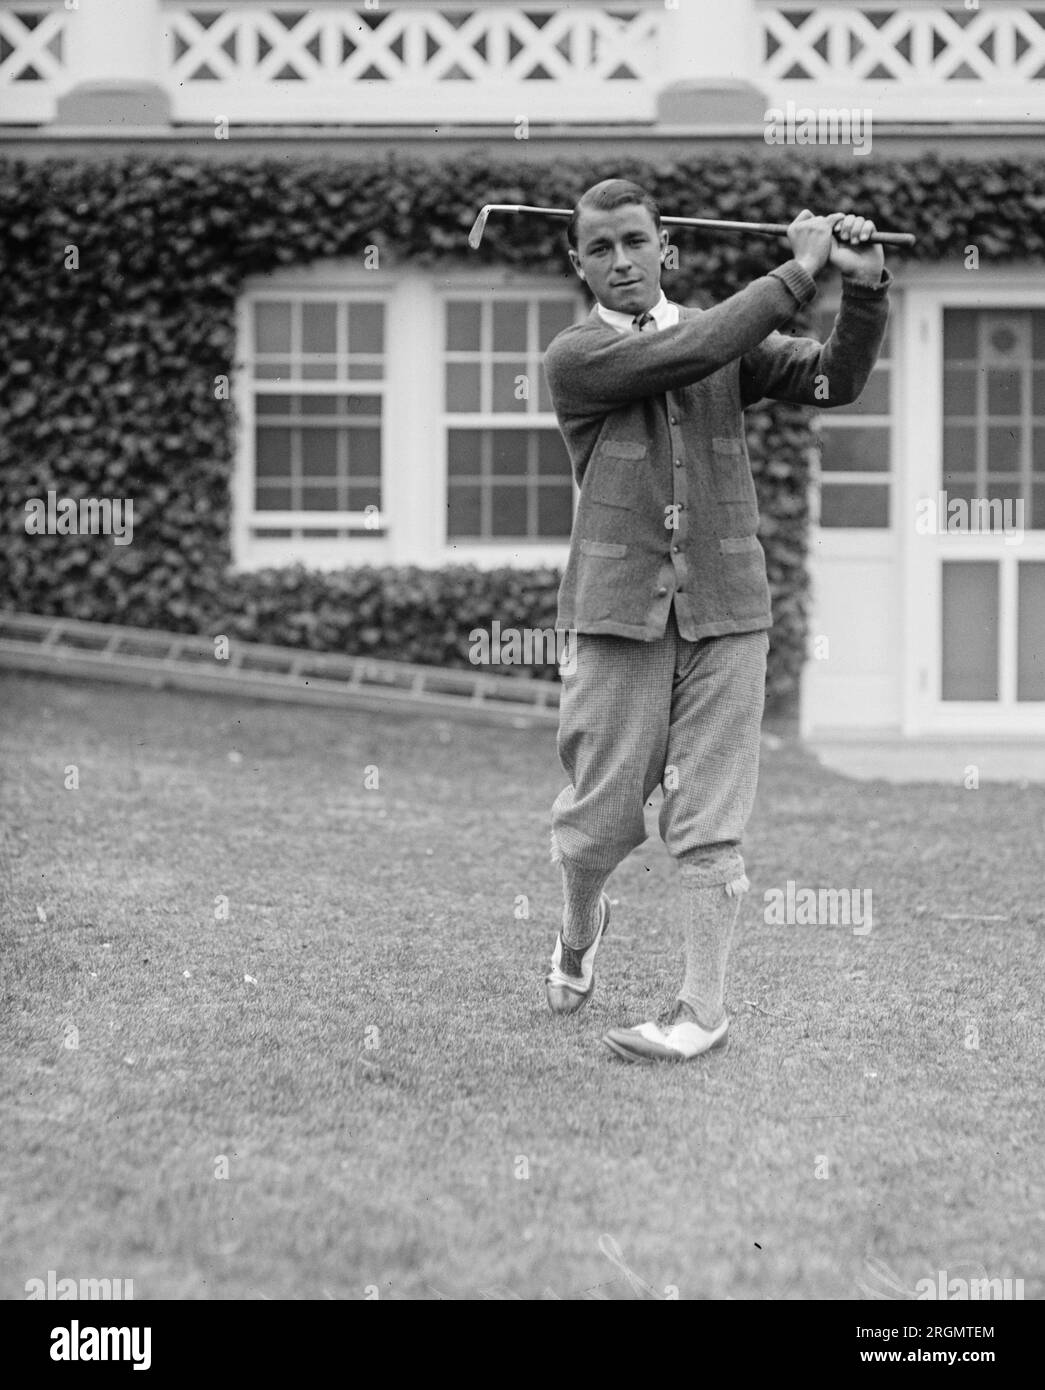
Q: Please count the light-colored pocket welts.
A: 4